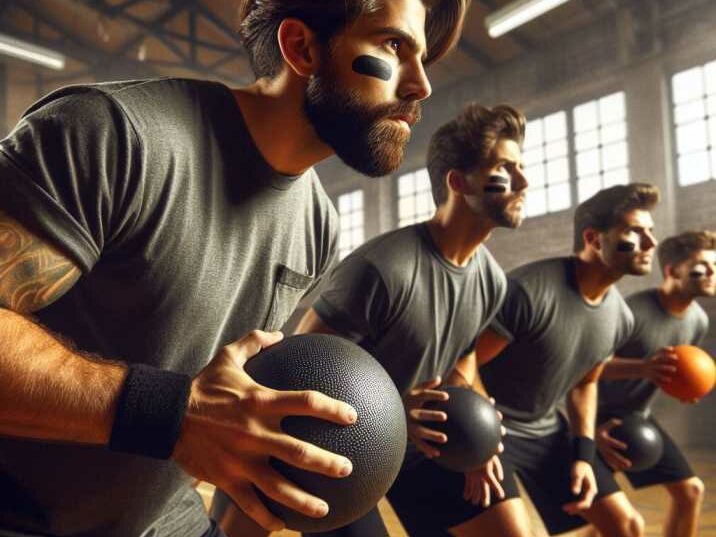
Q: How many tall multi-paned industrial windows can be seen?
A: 5